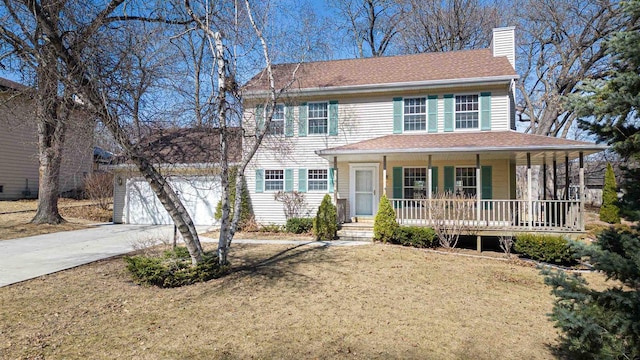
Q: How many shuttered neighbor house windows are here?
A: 0